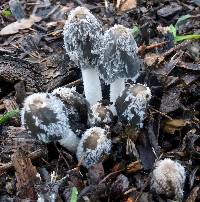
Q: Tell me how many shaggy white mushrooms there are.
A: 8